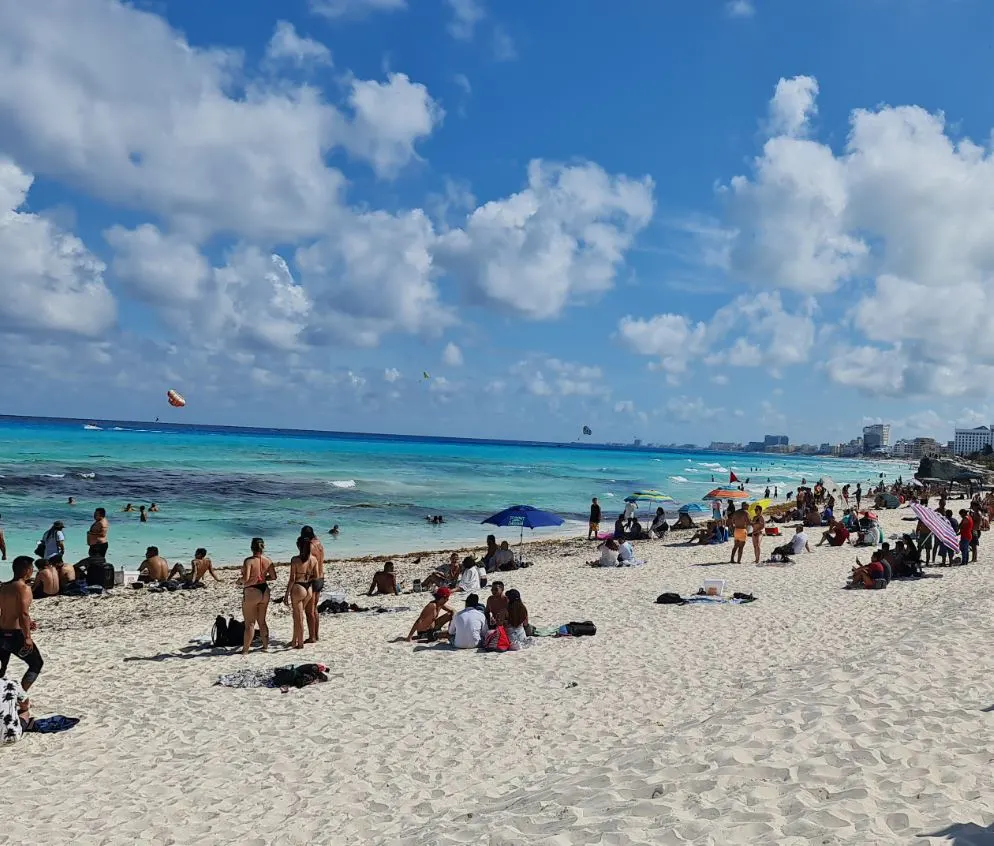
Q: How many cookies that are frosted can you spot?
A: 0